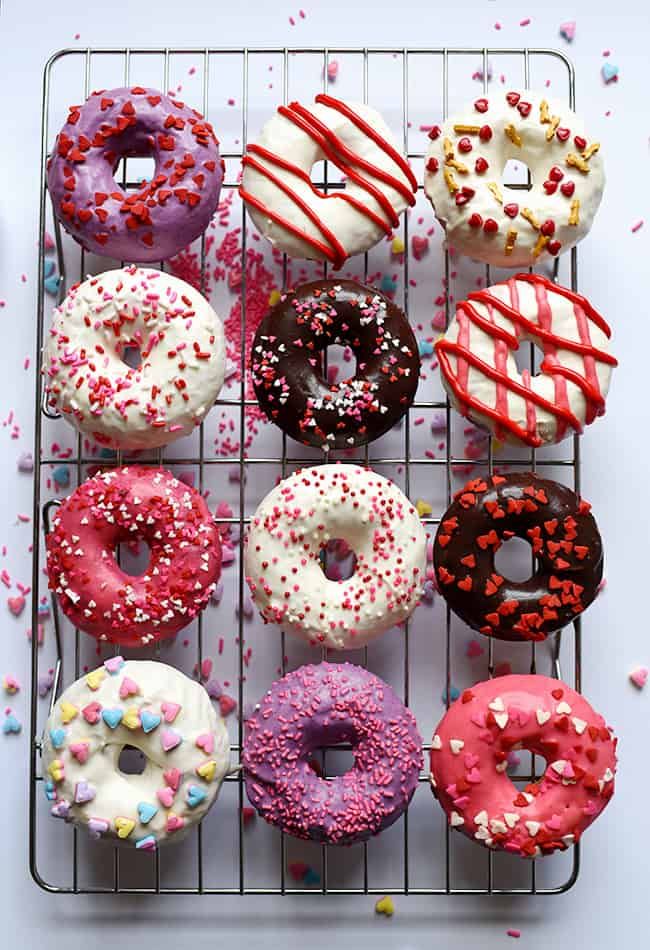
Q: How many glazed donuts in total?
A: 12